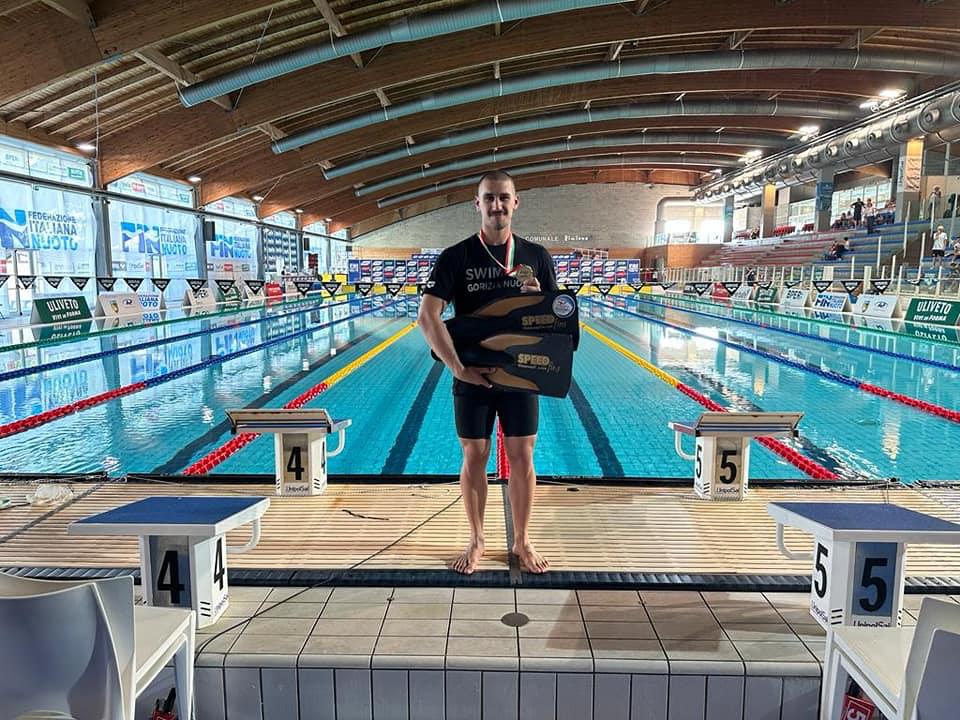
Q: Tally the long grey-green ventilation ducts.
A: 5